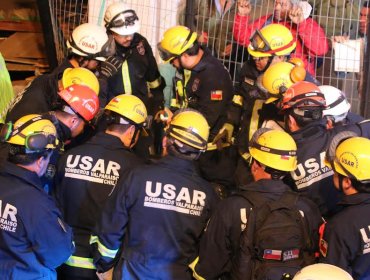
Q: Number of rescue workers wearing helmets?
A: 15